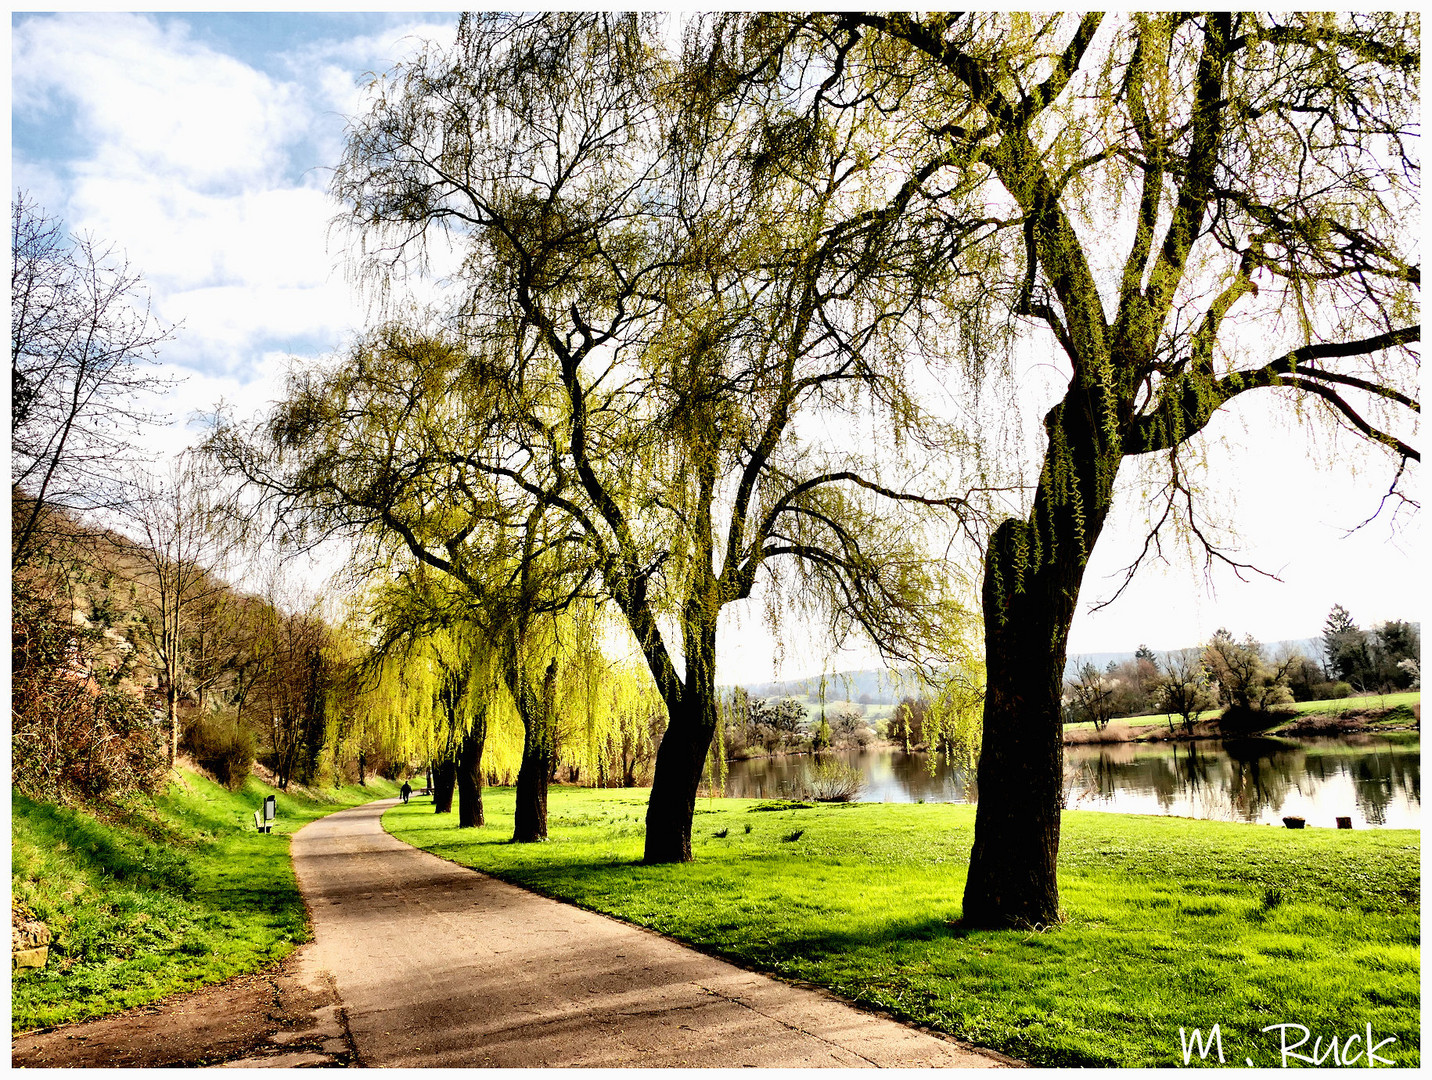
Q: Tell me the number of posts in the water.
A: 2